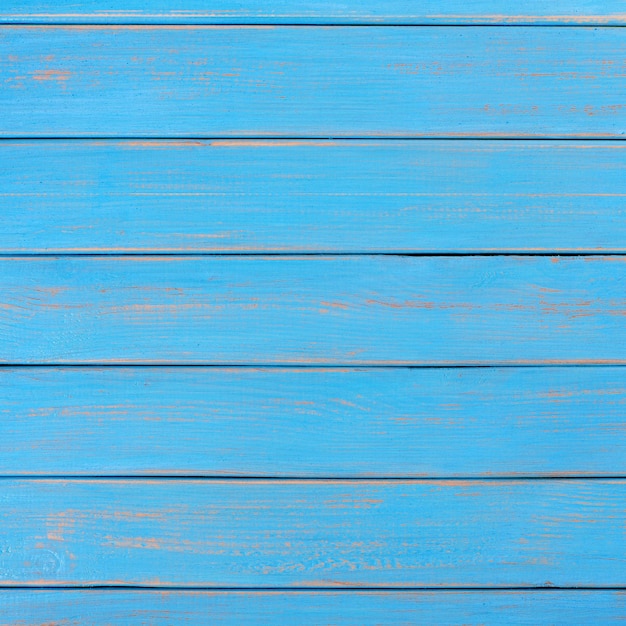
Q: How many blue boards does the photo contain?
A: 7